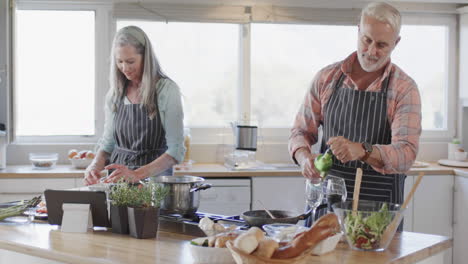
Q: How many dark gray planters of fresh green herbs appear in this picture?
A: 2